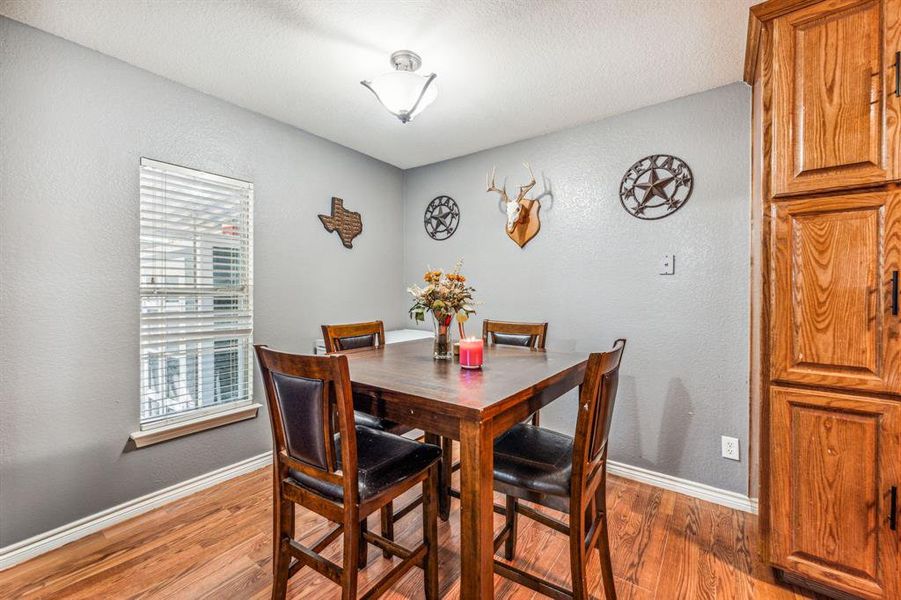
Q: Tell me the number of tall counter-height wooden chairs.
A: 4